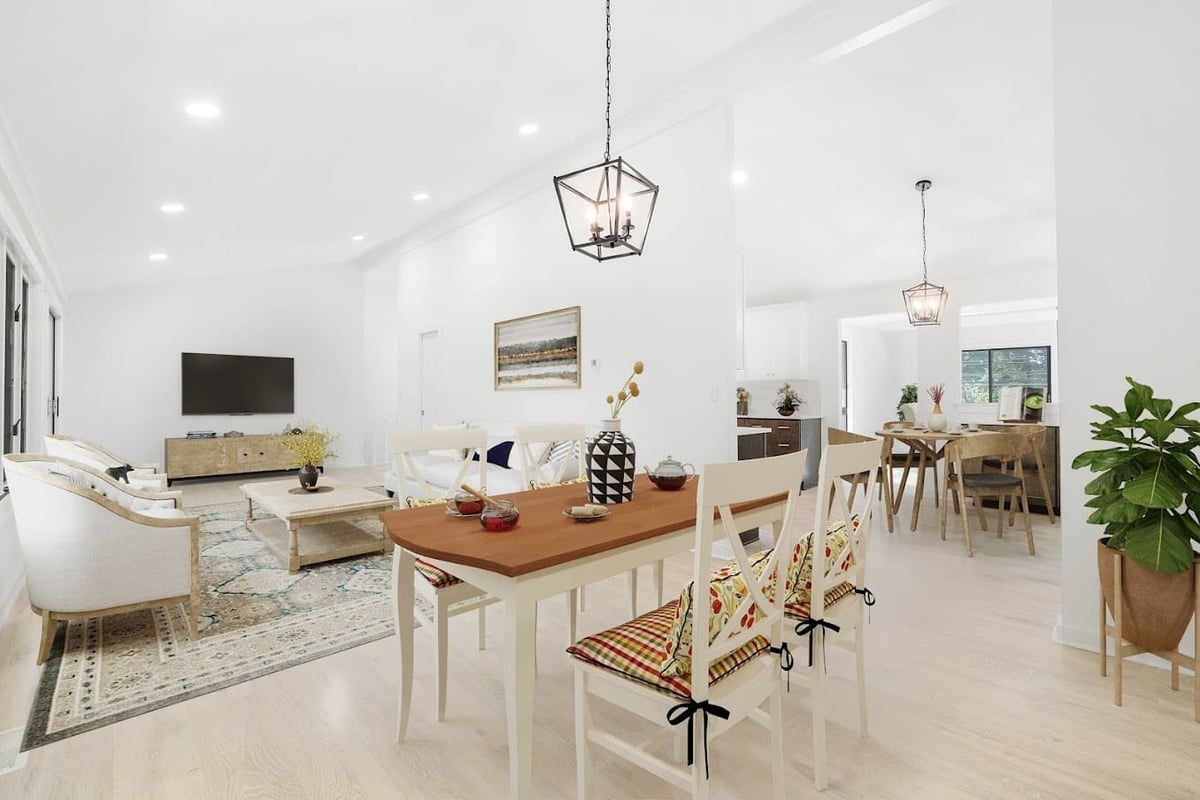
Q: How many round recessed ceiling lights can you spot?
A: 7